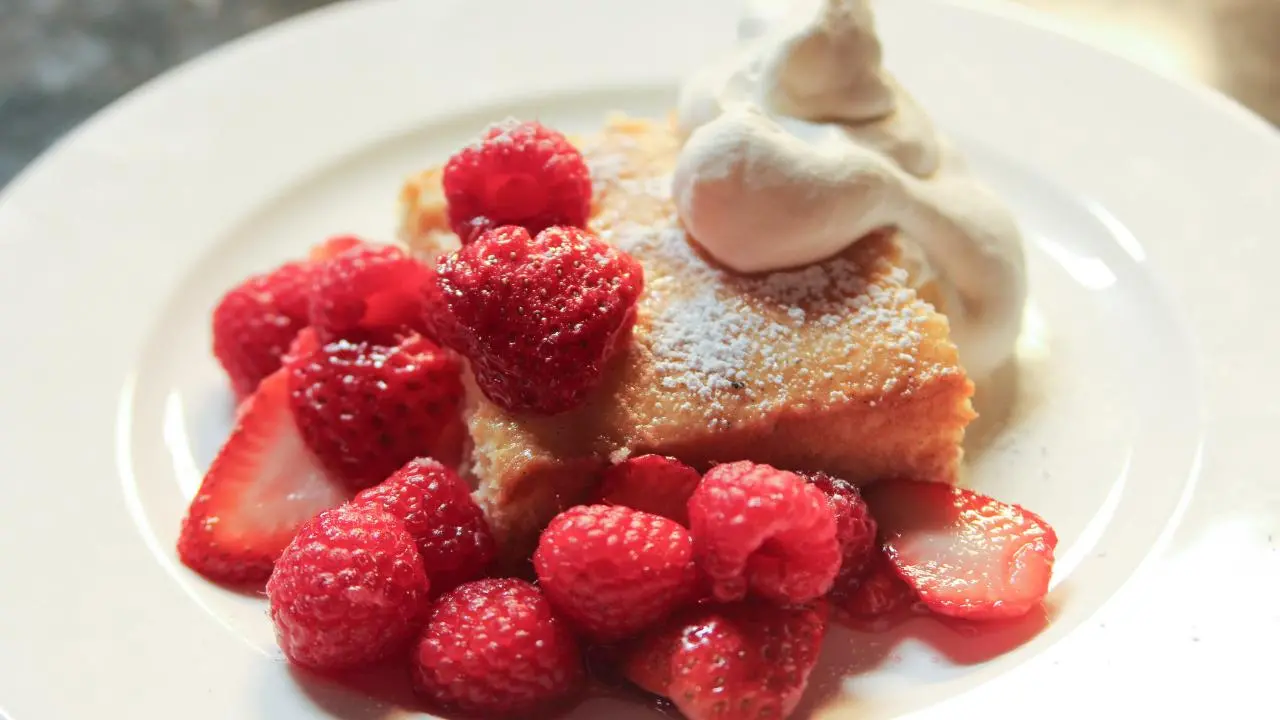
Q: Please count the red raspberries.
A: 9